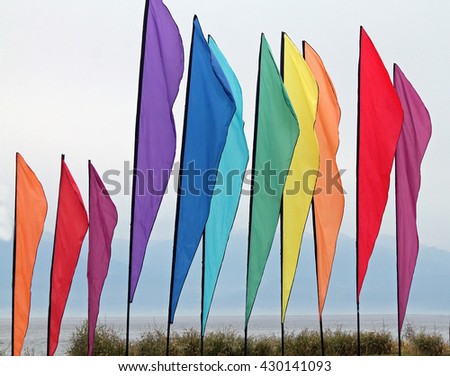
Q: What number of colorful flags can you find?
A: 11